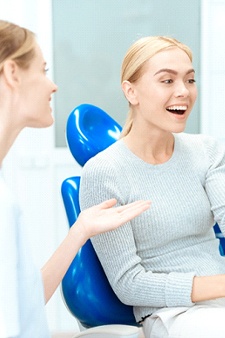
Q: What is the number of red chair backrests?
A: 0